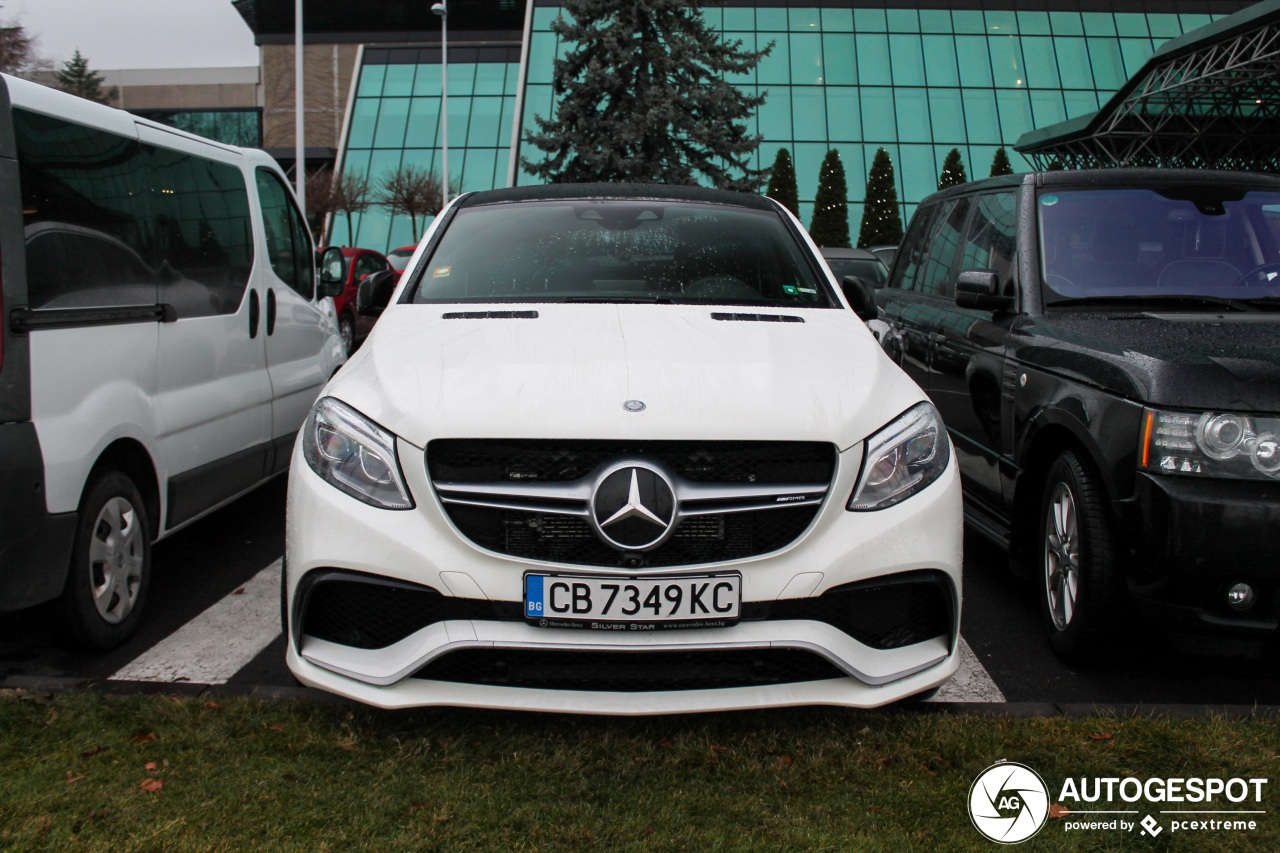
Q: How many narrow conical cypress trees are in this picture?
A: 5